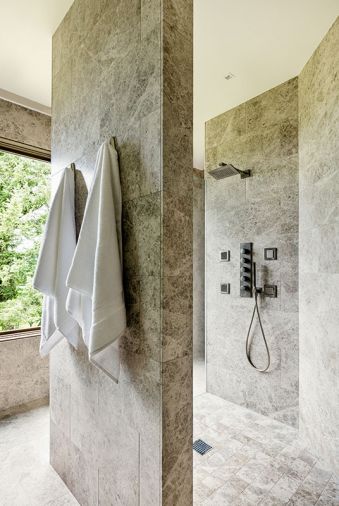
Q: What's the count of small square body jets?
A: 4